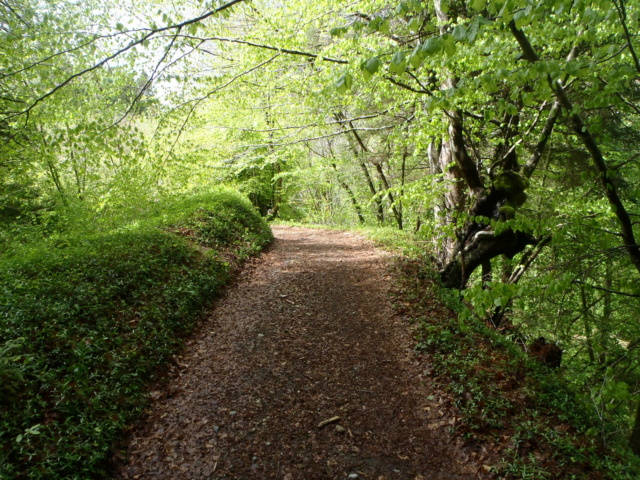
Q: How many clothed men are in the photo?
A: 0